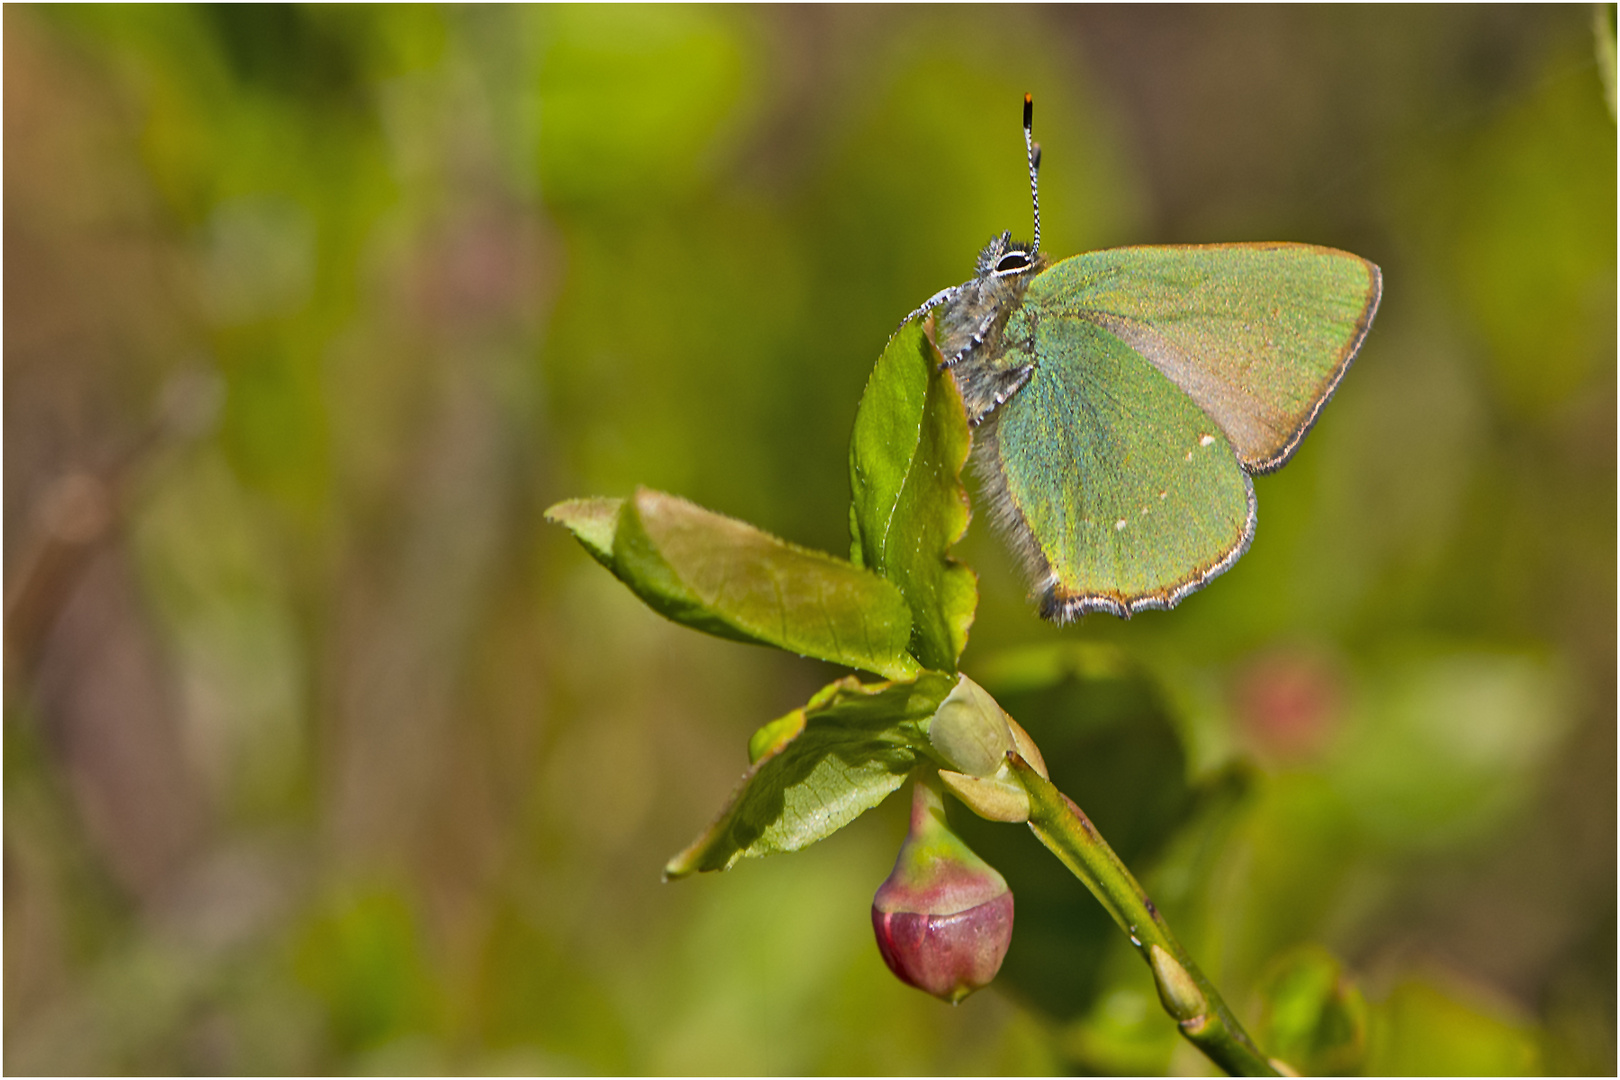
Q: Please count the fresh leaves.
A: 3